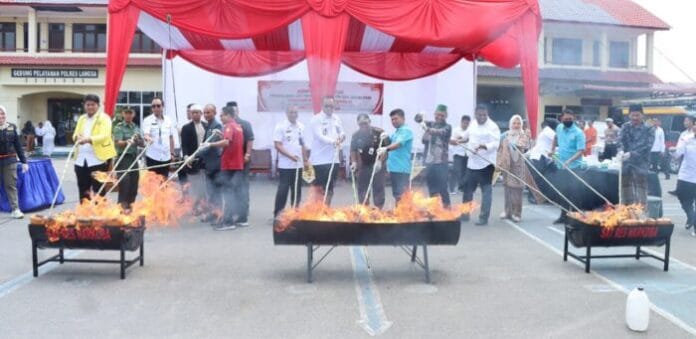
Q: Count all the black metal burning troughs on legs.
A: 3